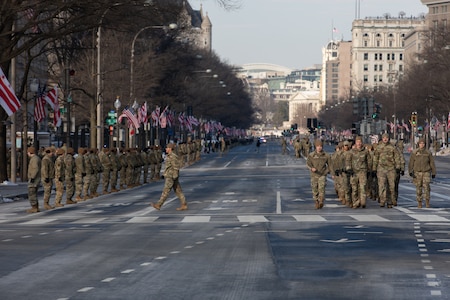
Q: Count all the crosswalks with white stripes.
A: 1